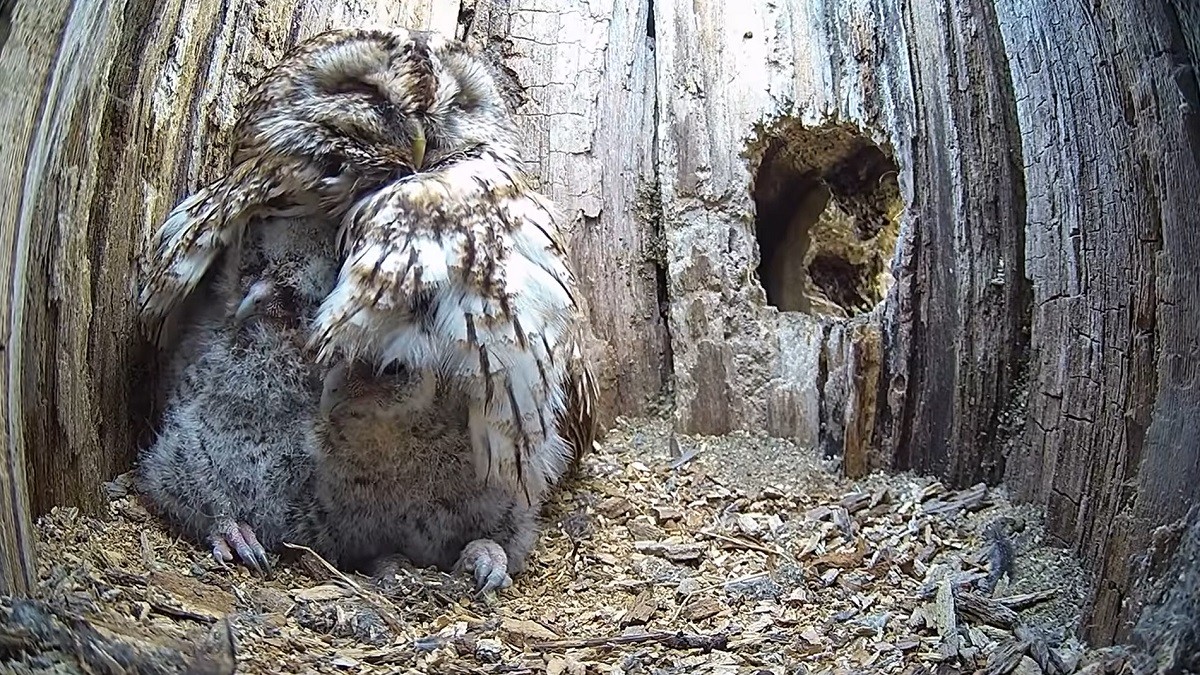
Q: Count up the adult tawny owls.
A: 1